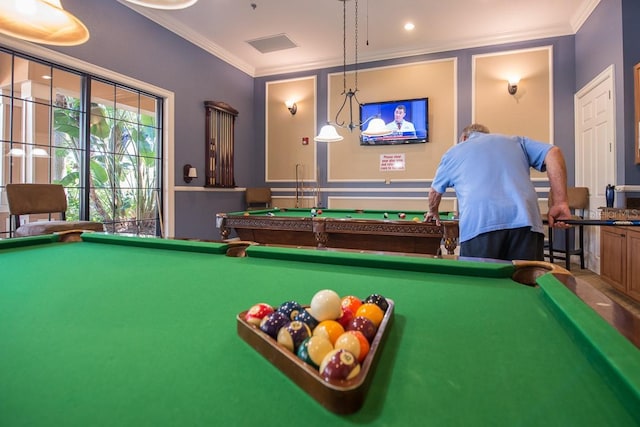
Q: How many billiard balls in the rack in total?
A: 15